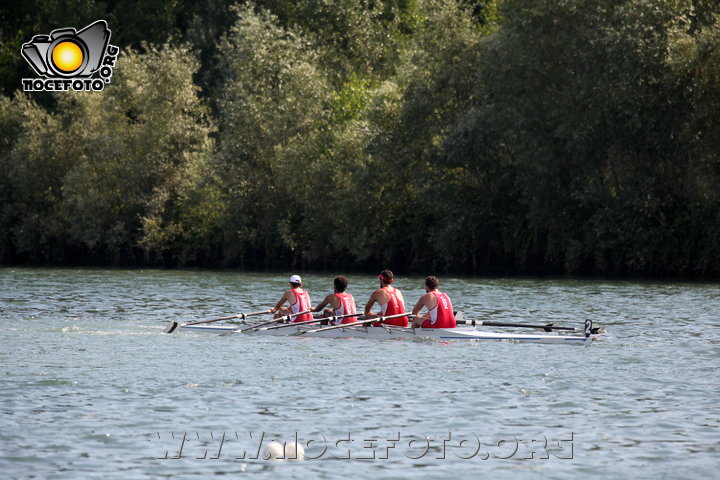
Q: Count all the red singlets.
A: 4